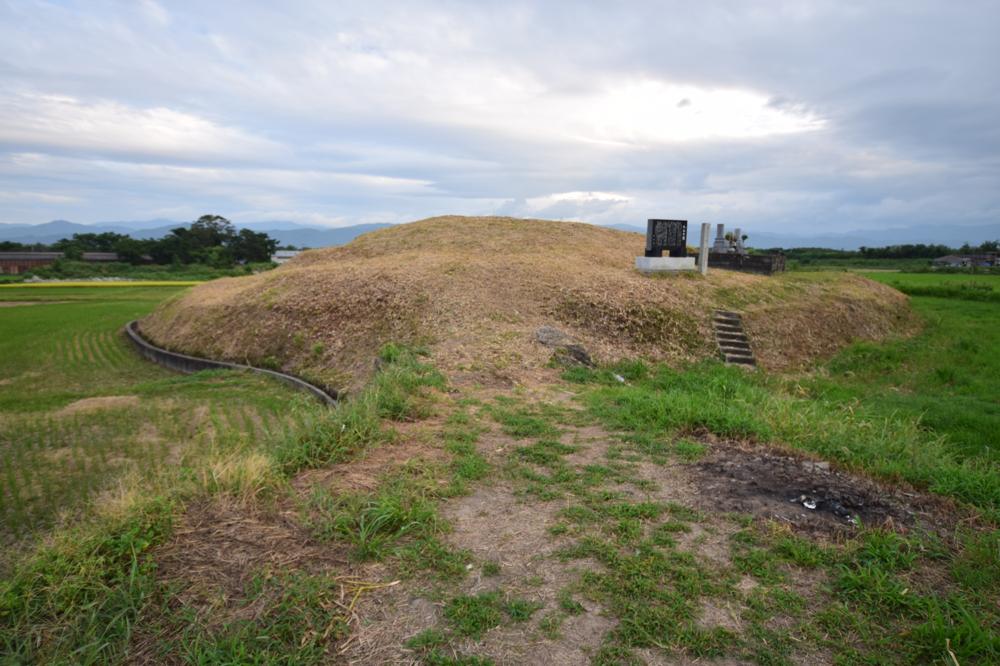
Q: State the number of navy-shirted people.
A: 0